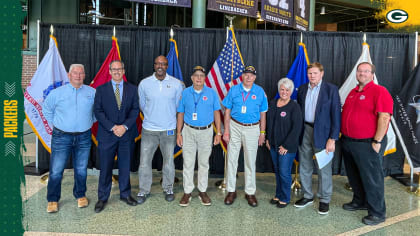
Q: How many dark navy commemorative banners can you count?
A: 4